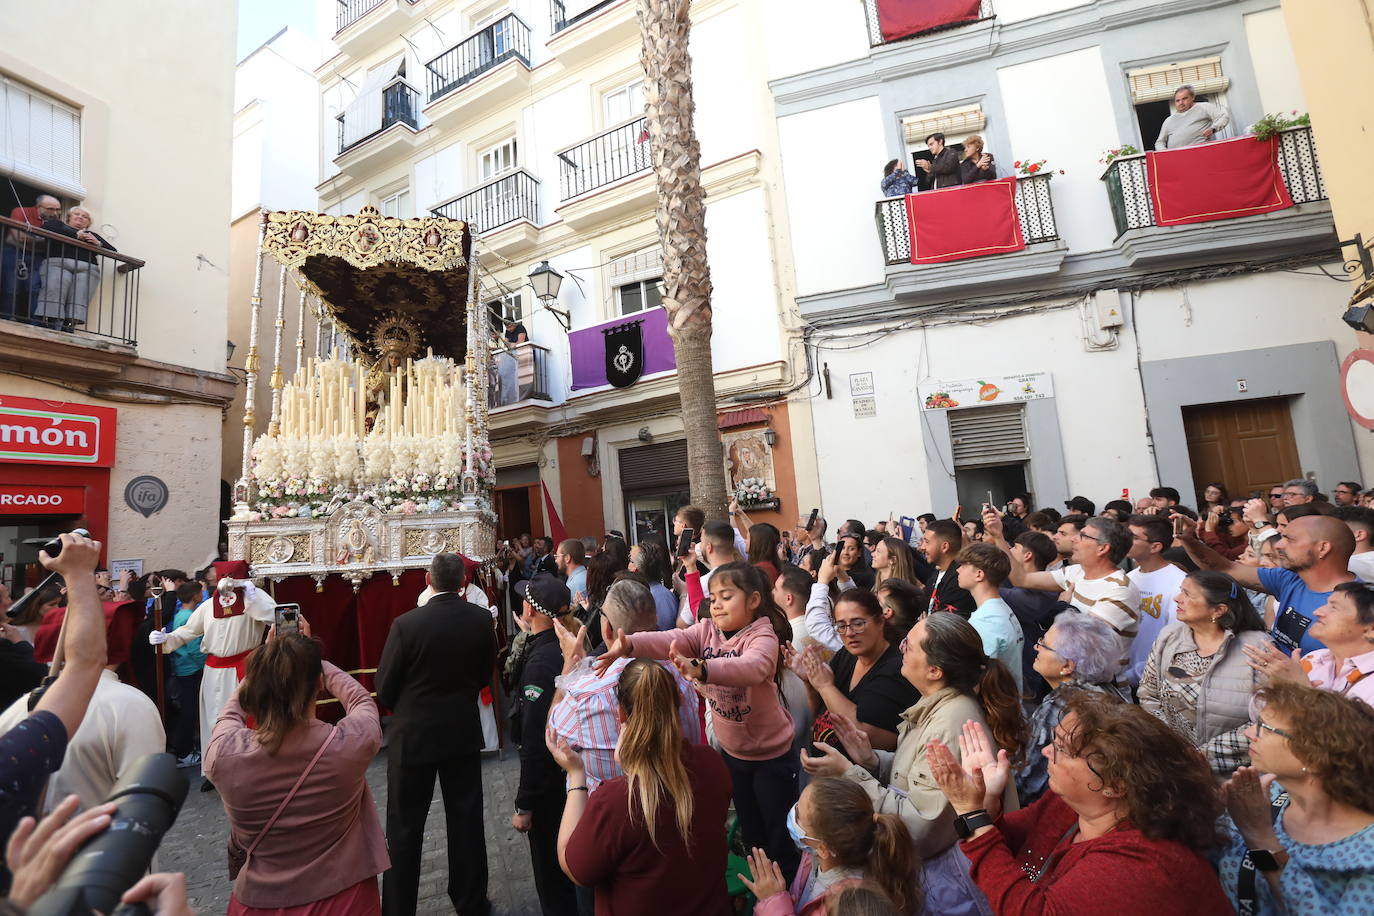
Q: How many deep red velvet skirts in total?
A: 1